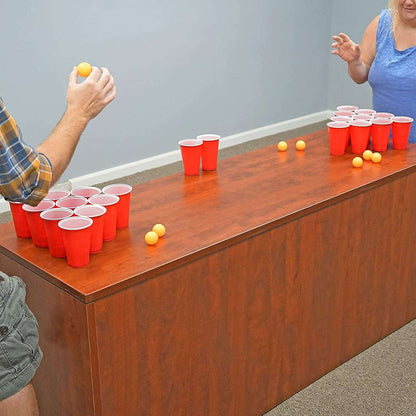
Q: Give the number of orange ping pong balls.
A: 8